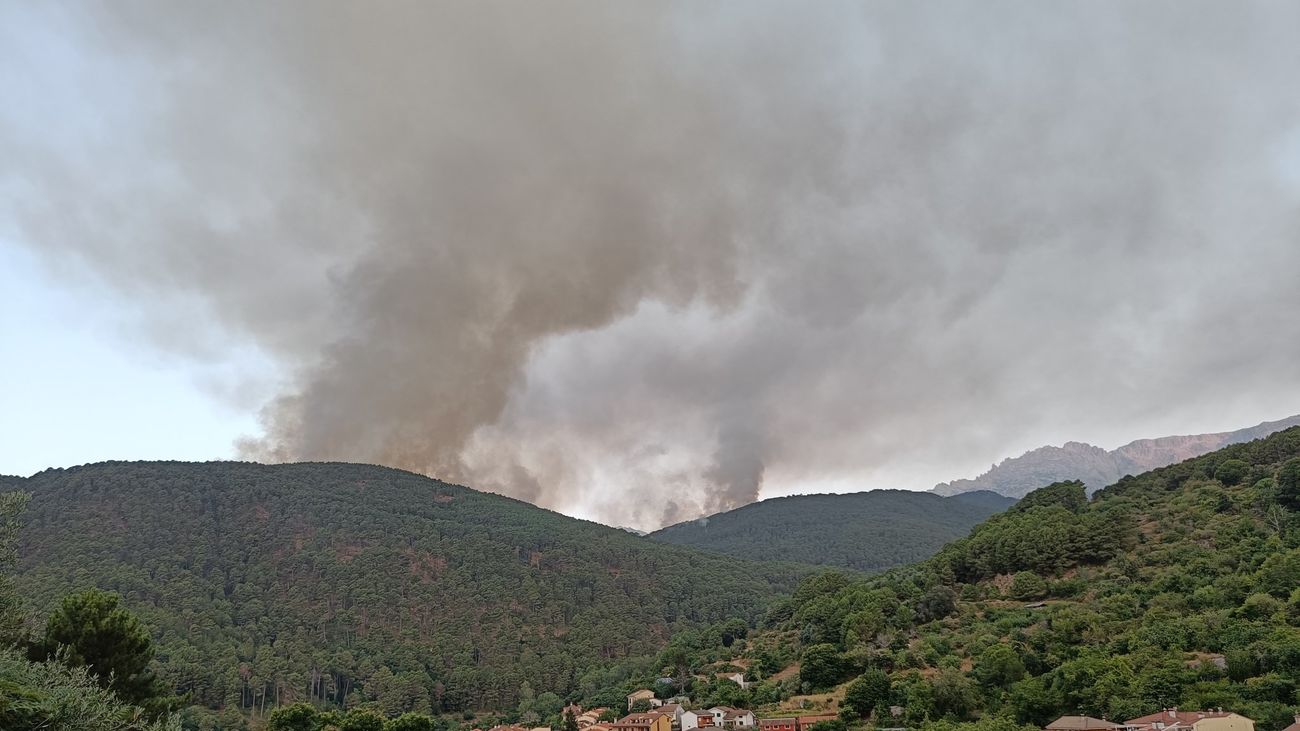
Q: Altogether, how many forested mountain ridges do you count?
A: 3